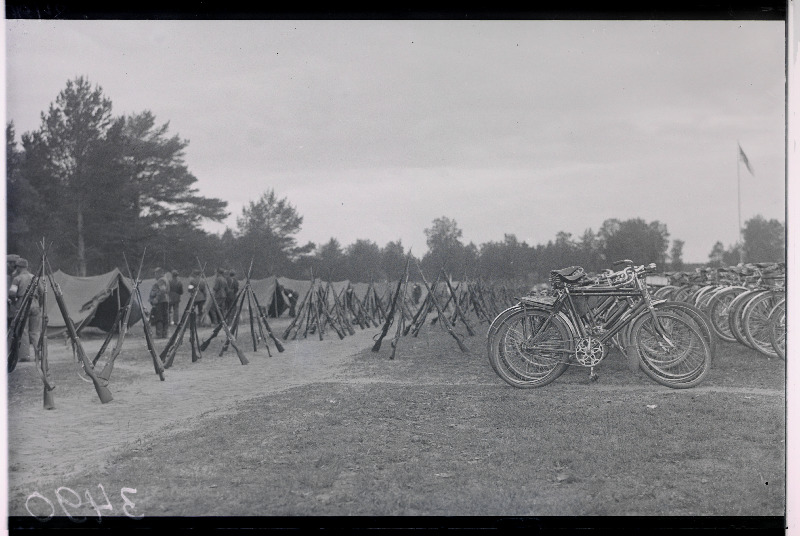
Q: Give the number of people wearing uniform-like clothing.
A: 8